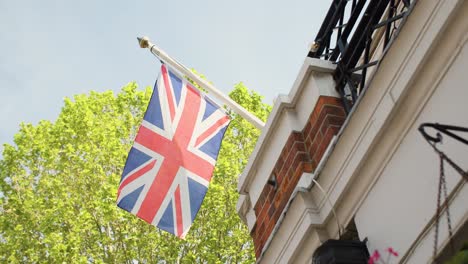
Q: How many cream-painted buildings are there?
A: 1